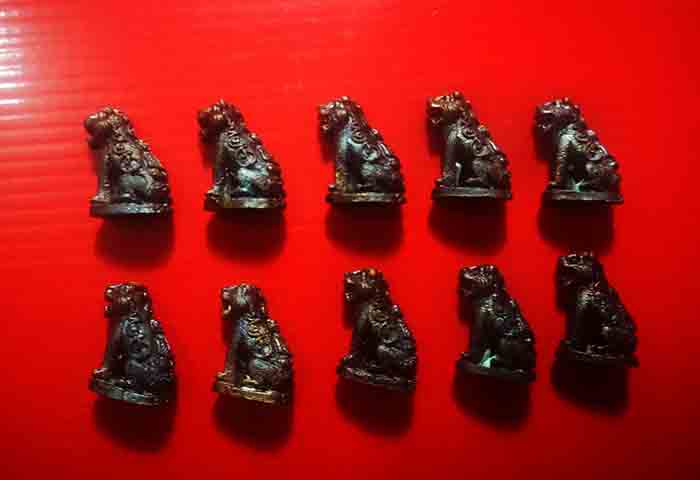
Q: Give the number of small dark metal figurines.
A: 10